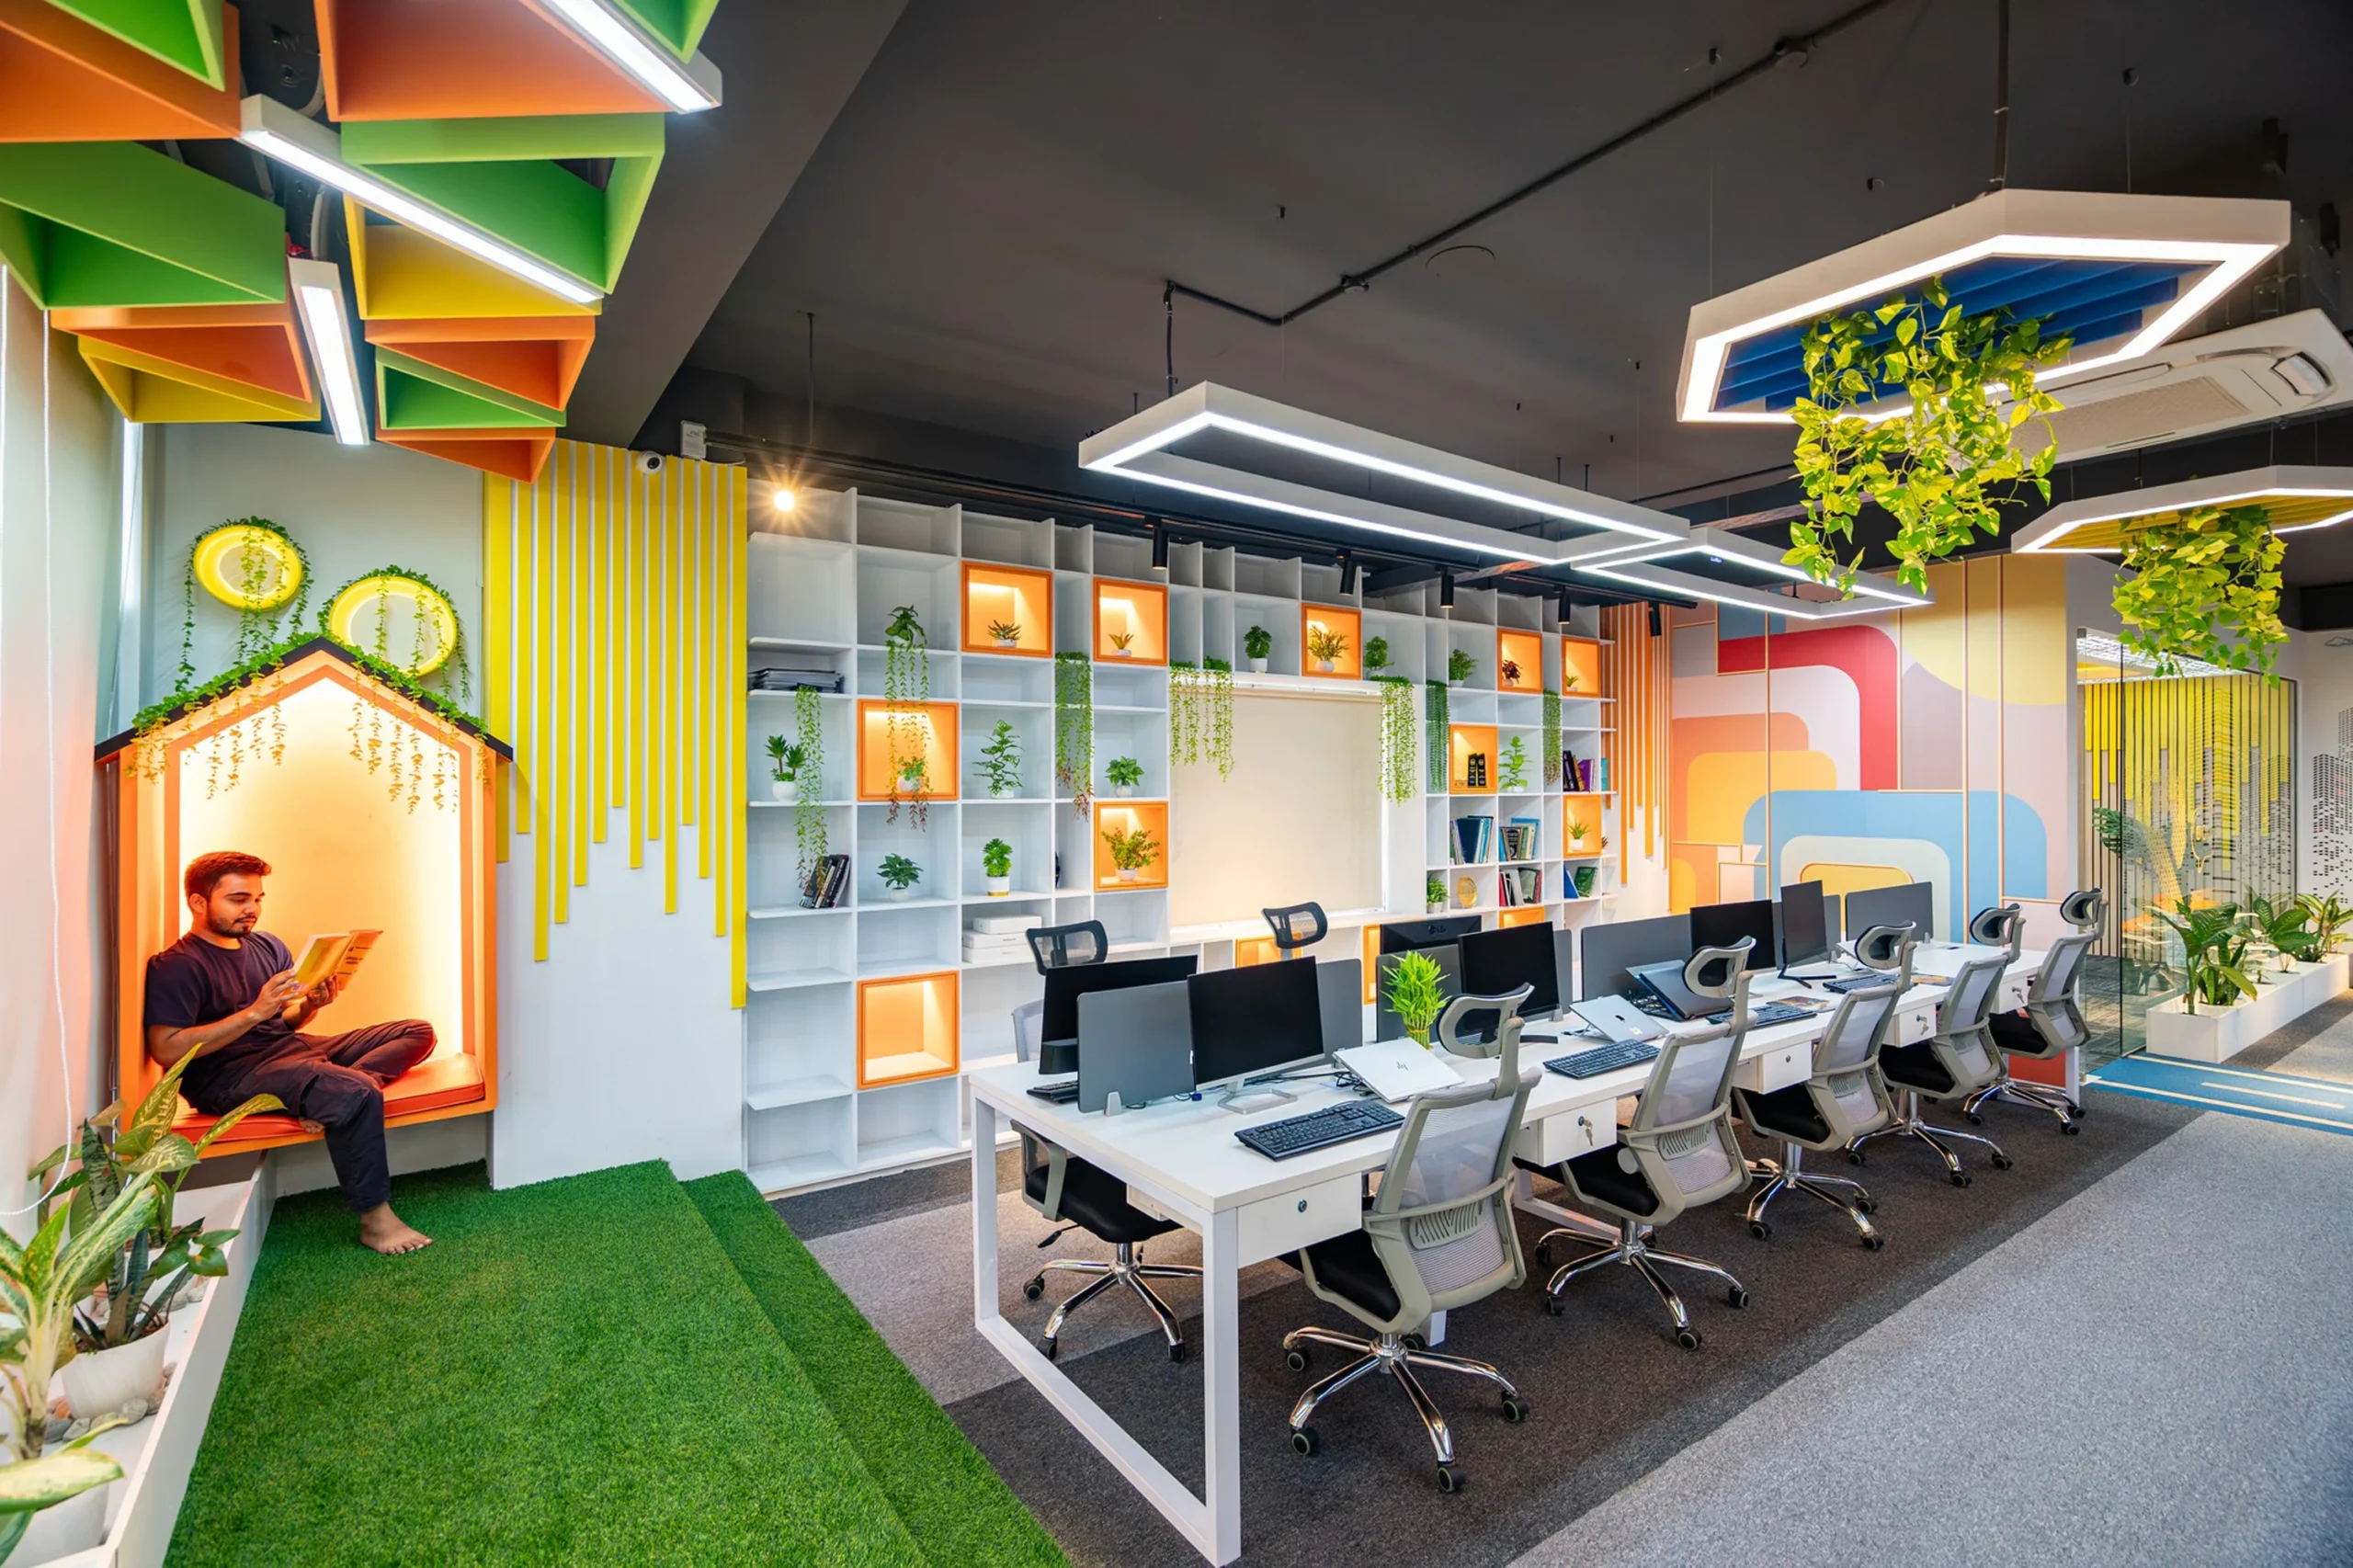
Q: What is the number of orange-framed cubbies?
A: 13